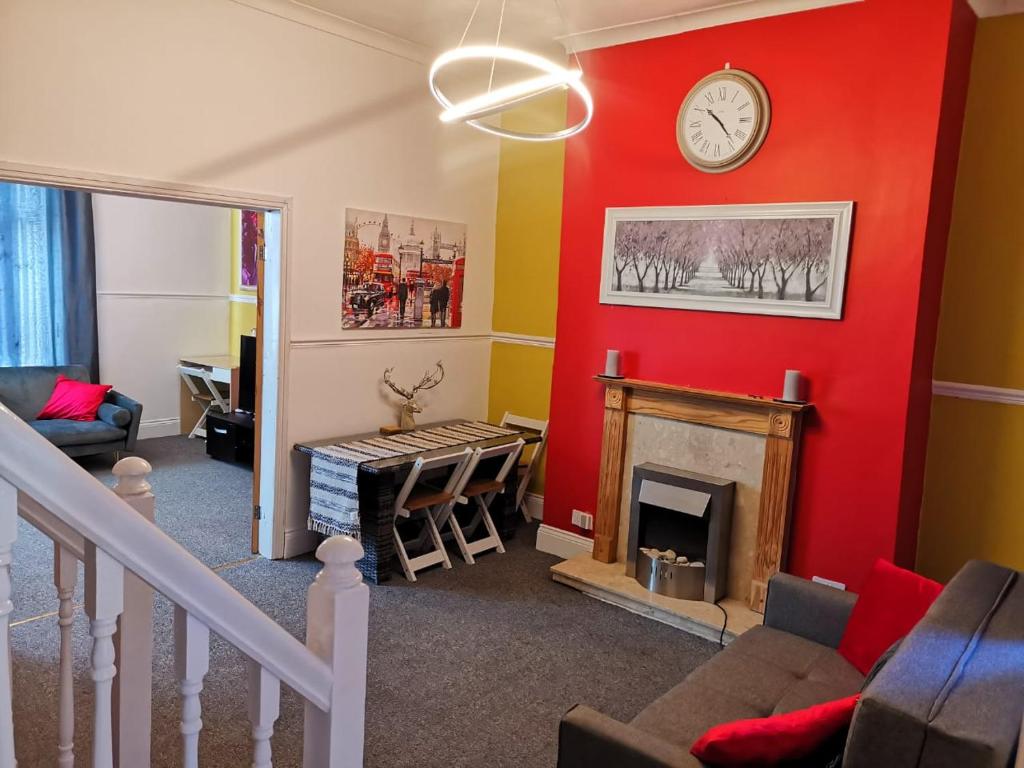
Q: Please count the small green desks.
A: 0